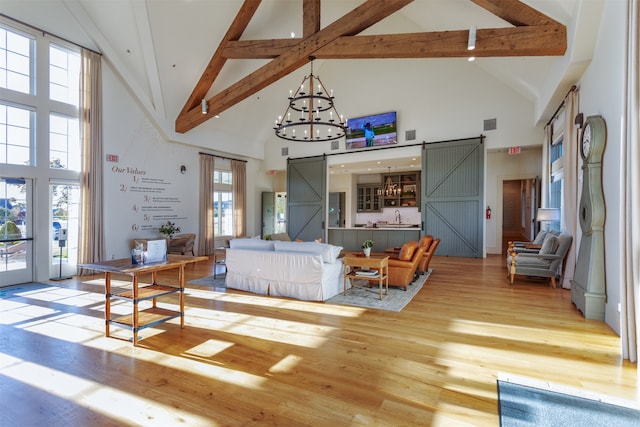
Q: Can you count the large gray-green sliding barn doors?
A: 2